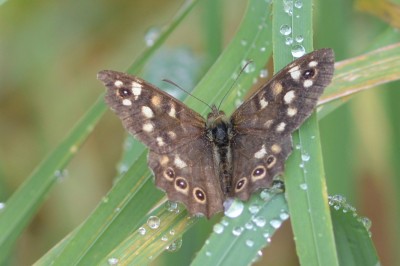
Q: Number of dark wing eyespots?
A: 8